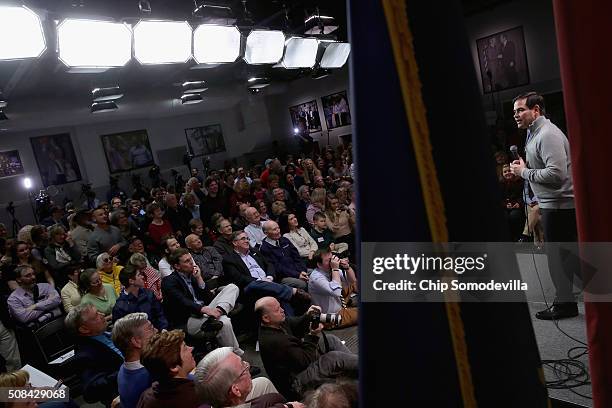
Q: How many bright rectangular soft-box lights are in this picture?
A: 7